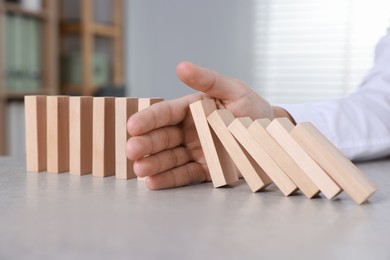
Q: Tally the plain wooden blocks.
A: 12